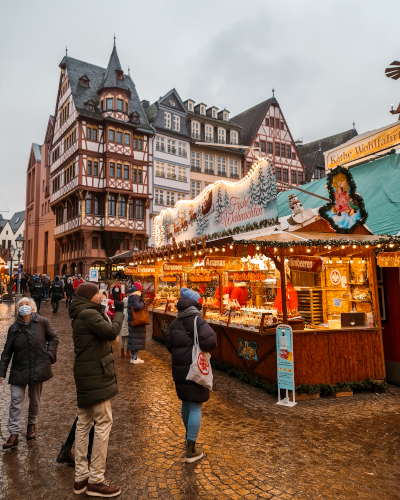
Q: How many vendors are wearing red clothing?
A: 3